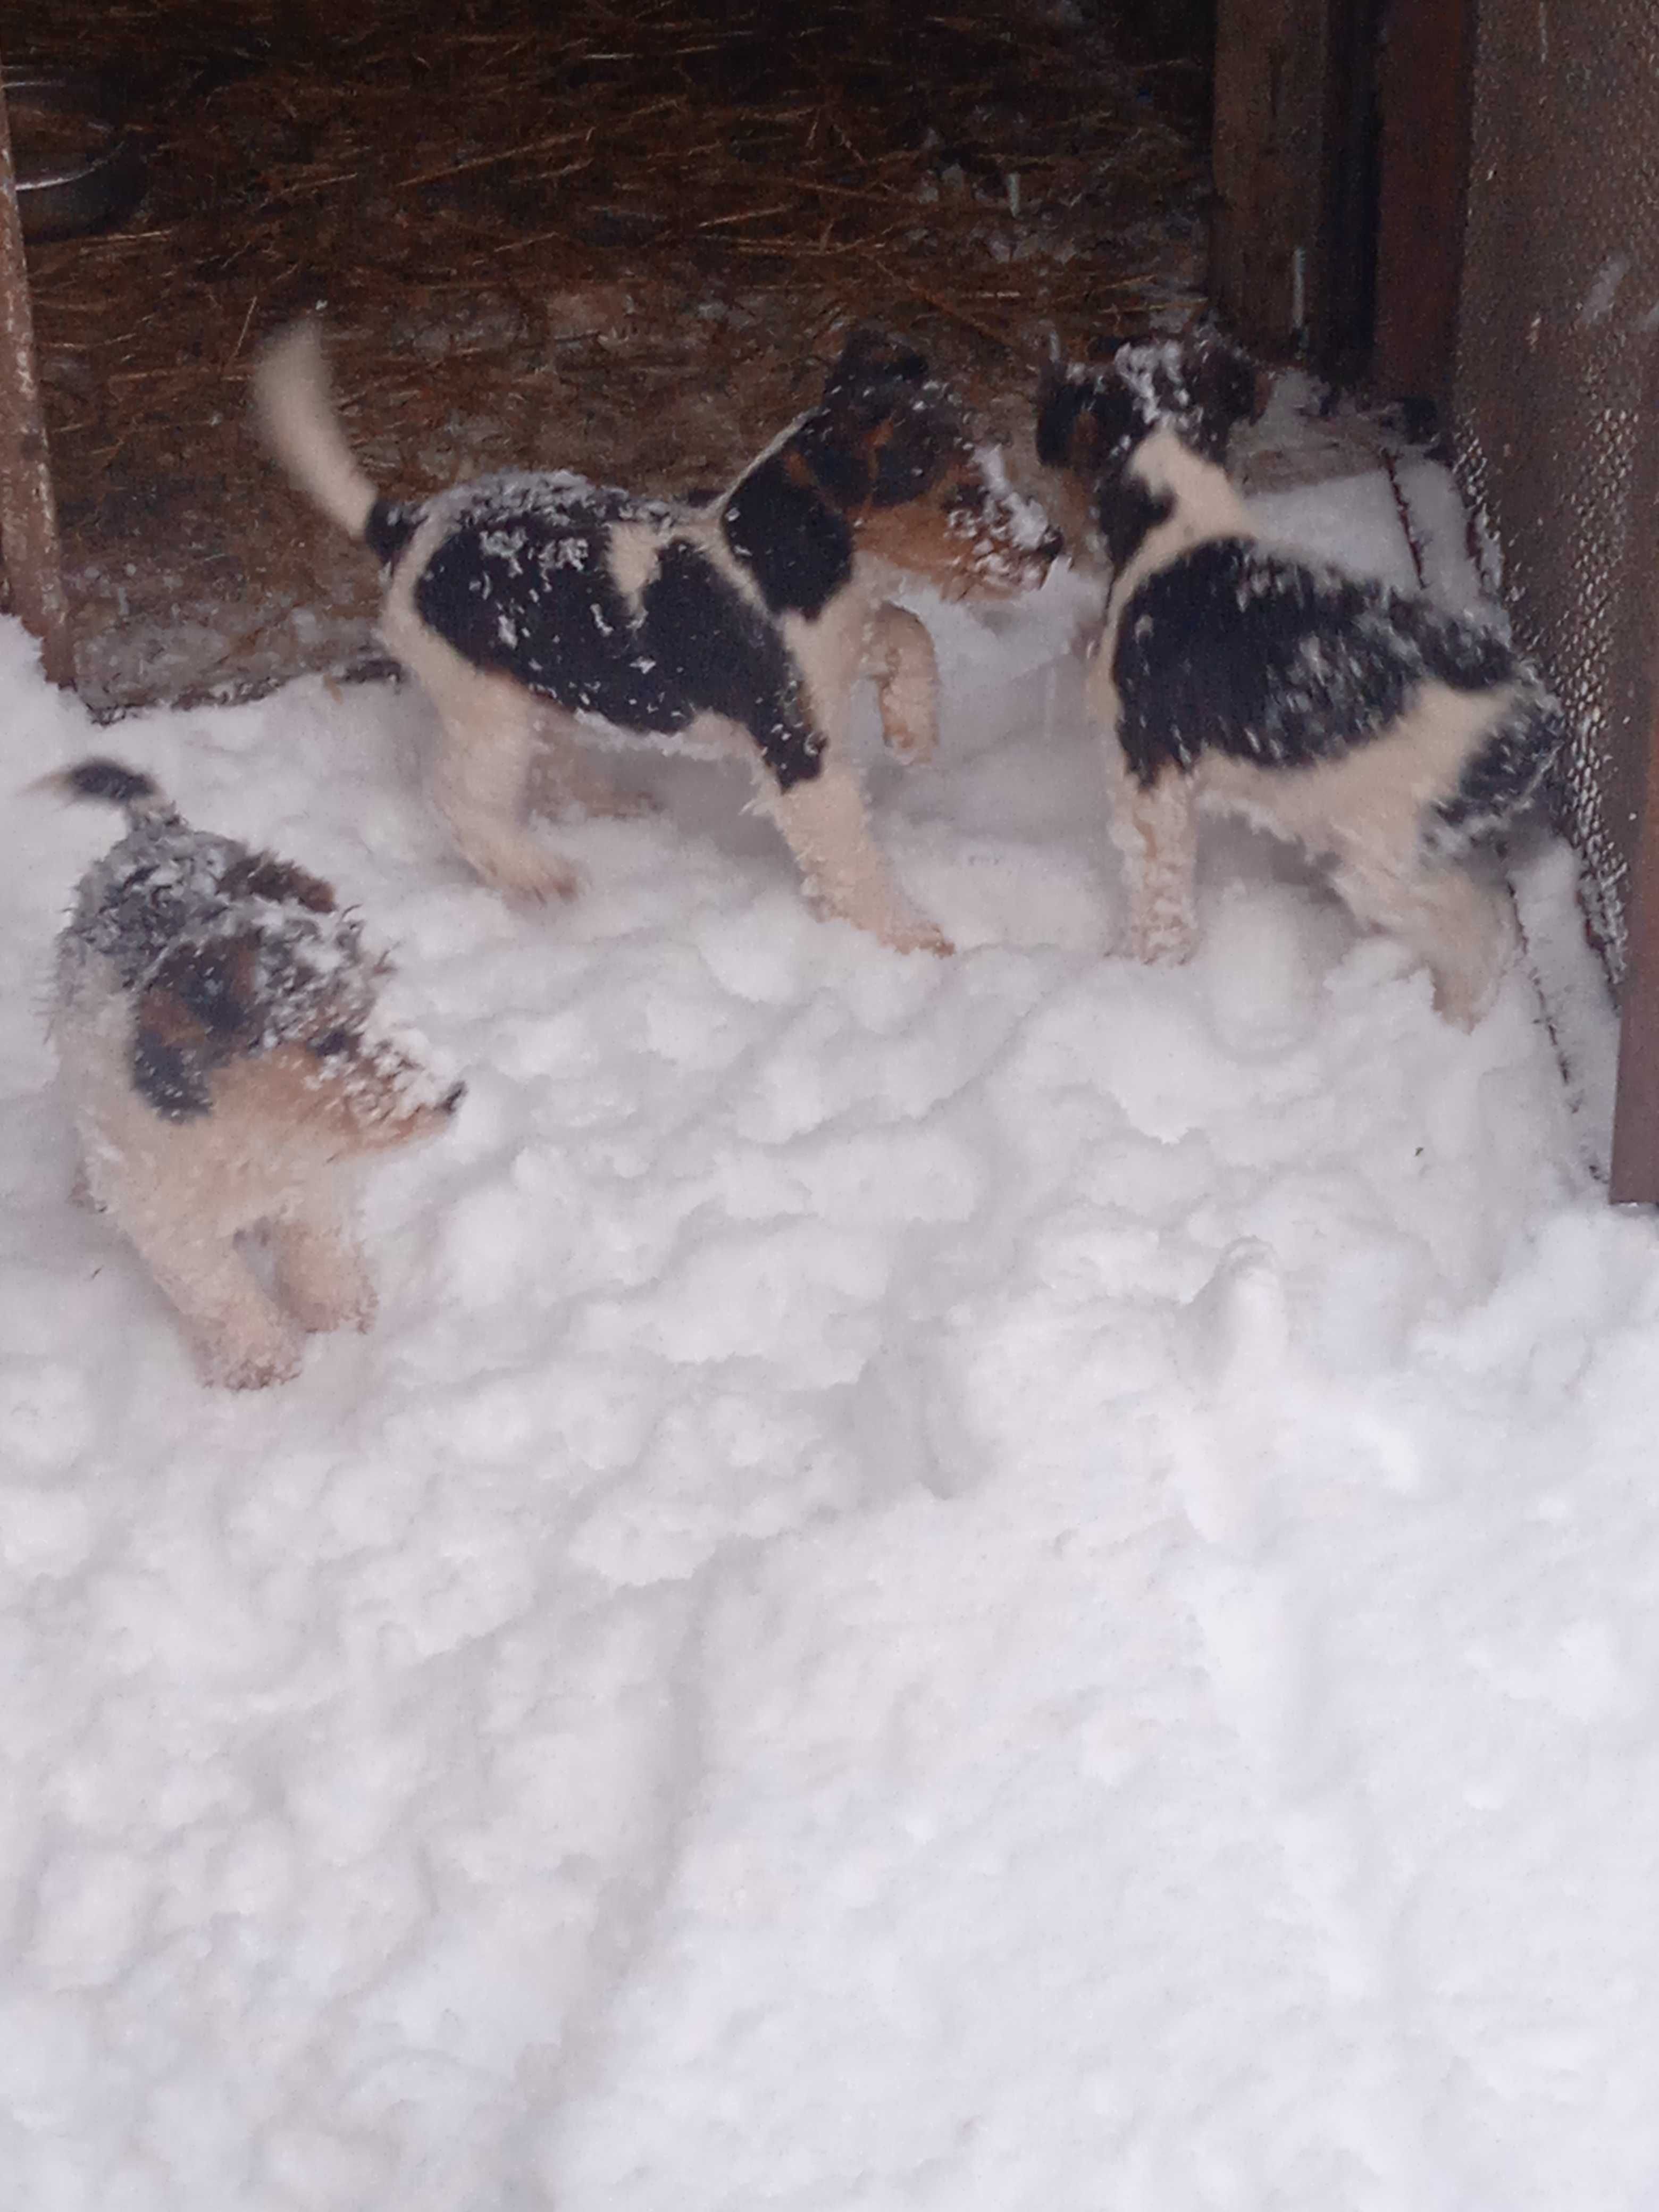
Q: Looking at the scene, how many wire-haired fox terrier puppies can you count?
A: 3